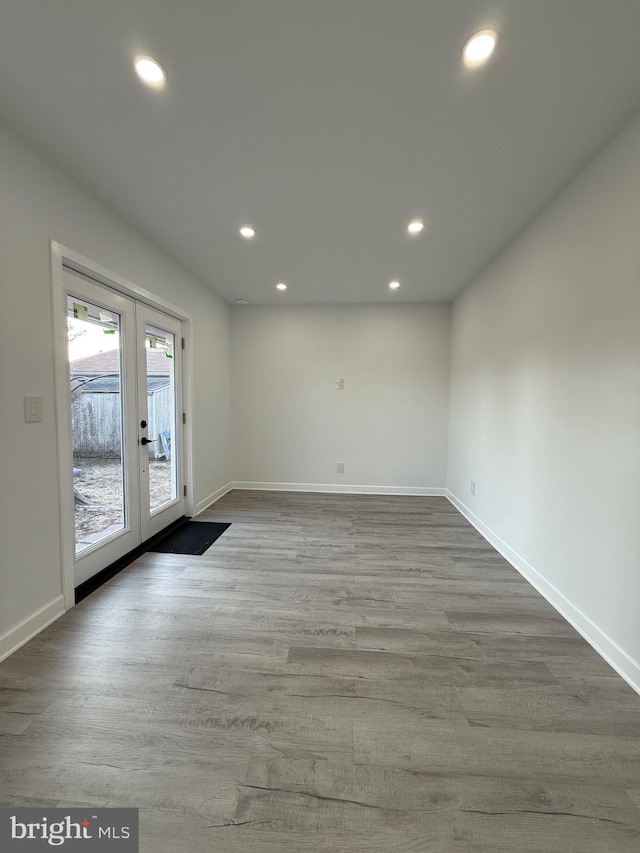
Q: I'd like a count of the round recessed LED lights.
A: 6